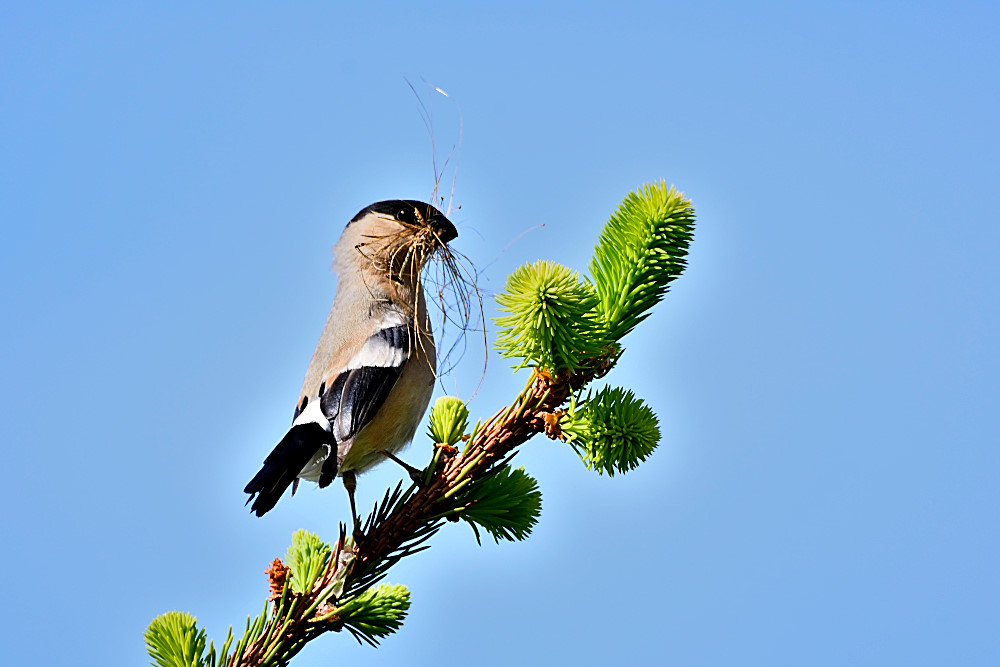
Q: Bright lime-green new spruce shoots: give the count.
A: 8